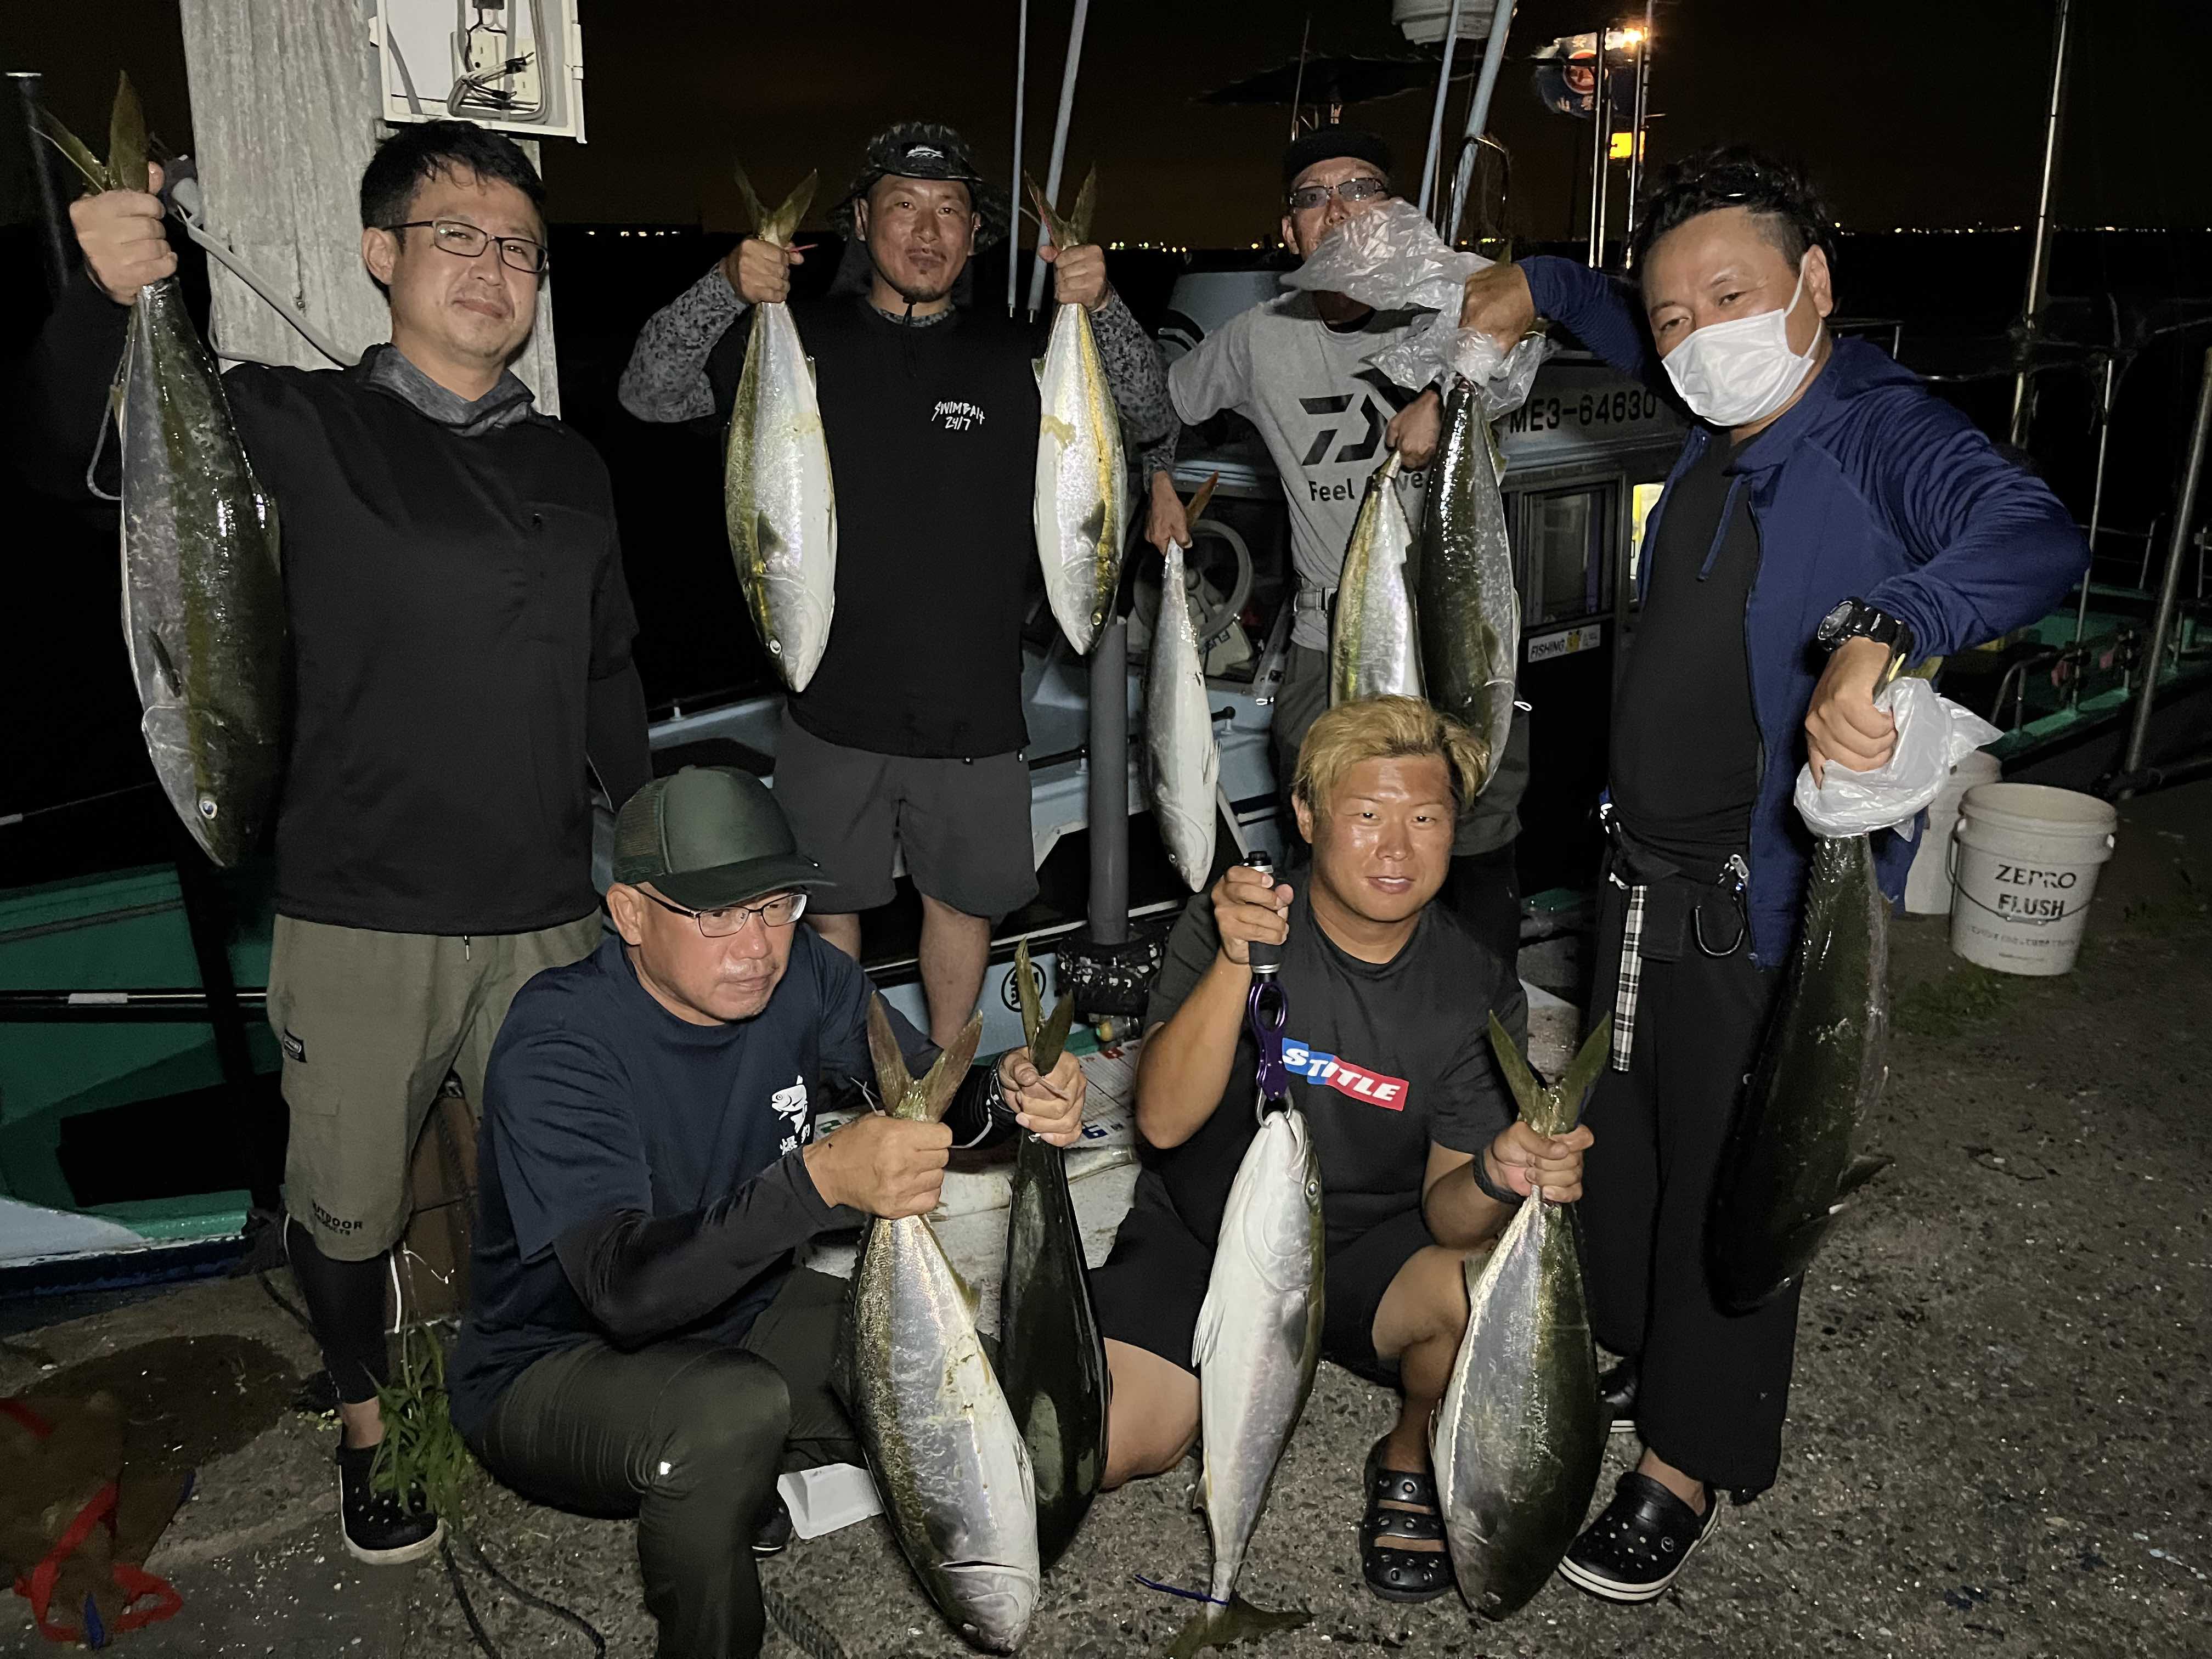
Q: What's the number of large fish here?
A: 11